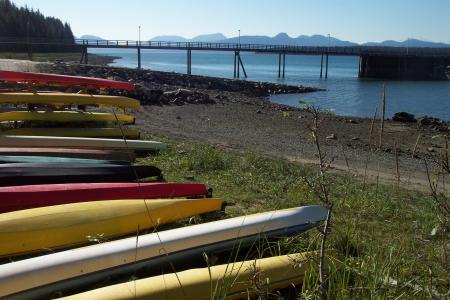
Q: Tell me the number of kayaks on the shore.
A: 12